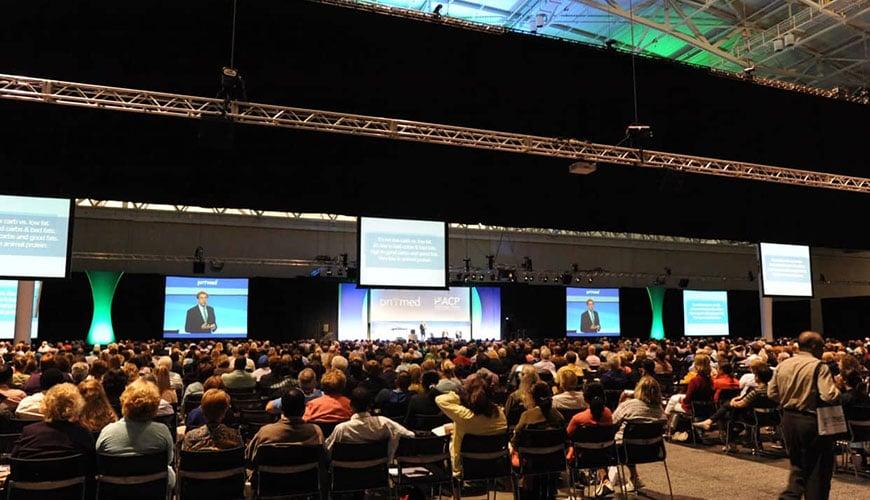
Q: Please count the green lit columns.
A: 2